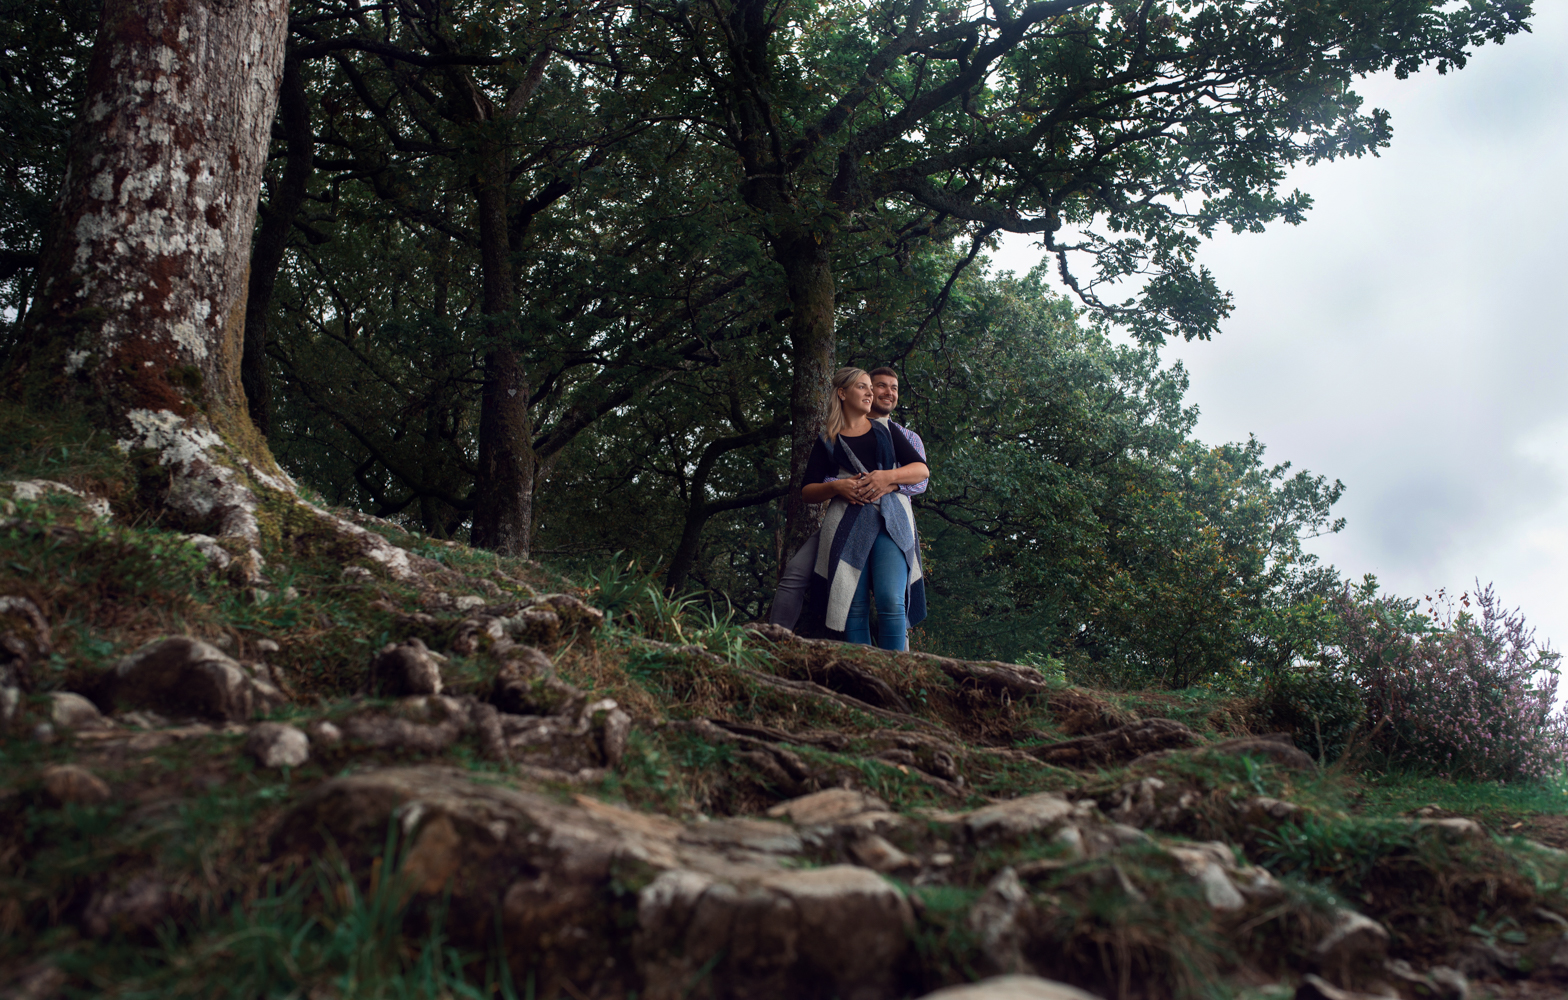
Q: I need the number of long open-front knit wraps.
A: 1